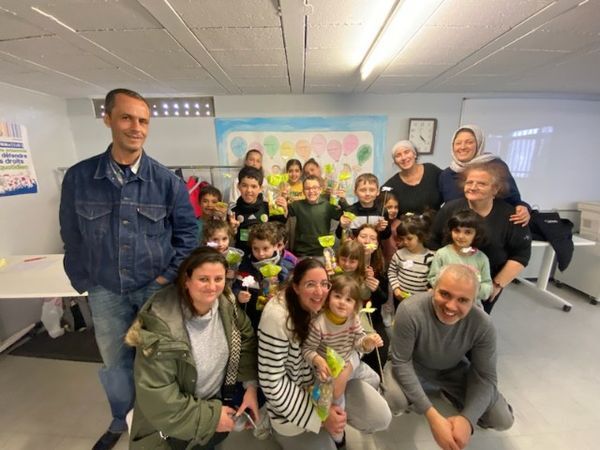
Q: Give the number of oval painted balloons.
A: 9